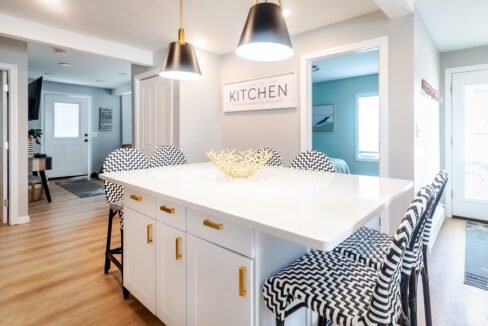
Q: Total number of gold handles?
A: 6